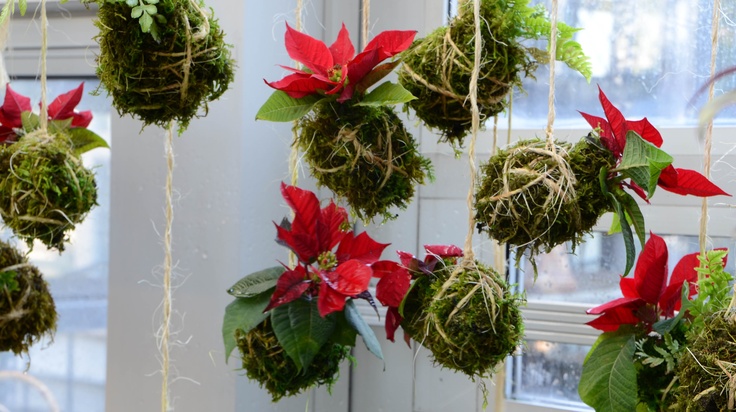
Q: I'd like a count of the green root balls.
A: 9